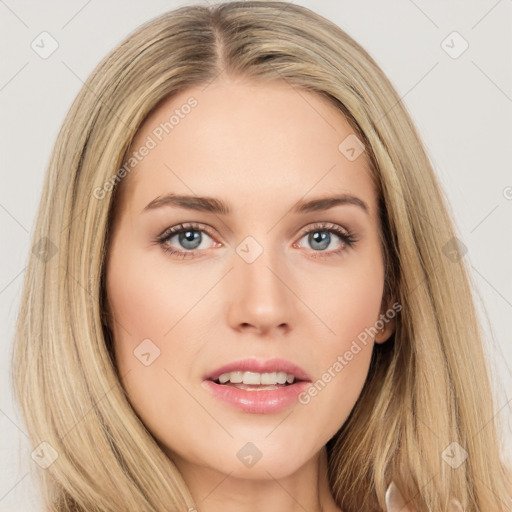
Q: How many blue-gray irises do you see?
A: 2